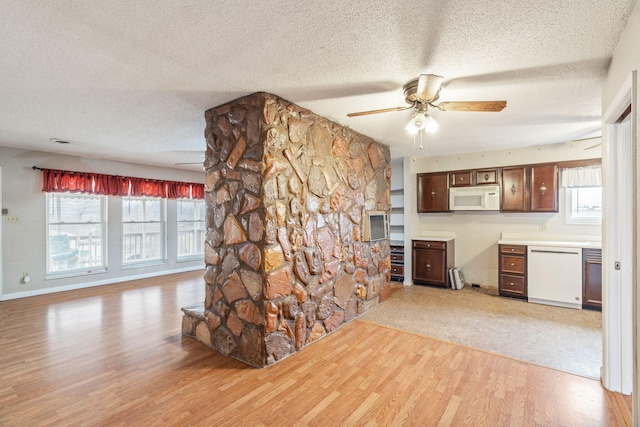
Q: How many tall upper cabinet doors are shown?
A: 3